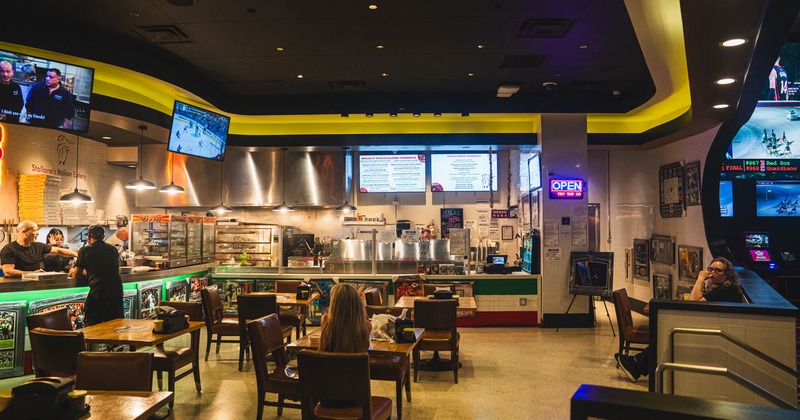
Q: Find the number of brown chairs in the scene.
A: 14